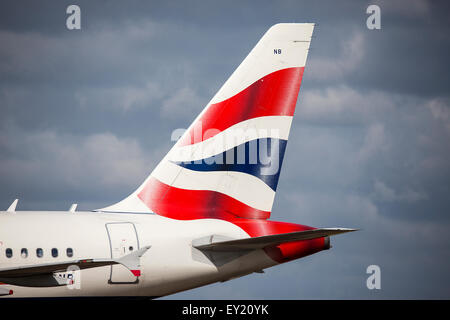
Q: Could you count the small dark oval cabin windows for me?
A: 5